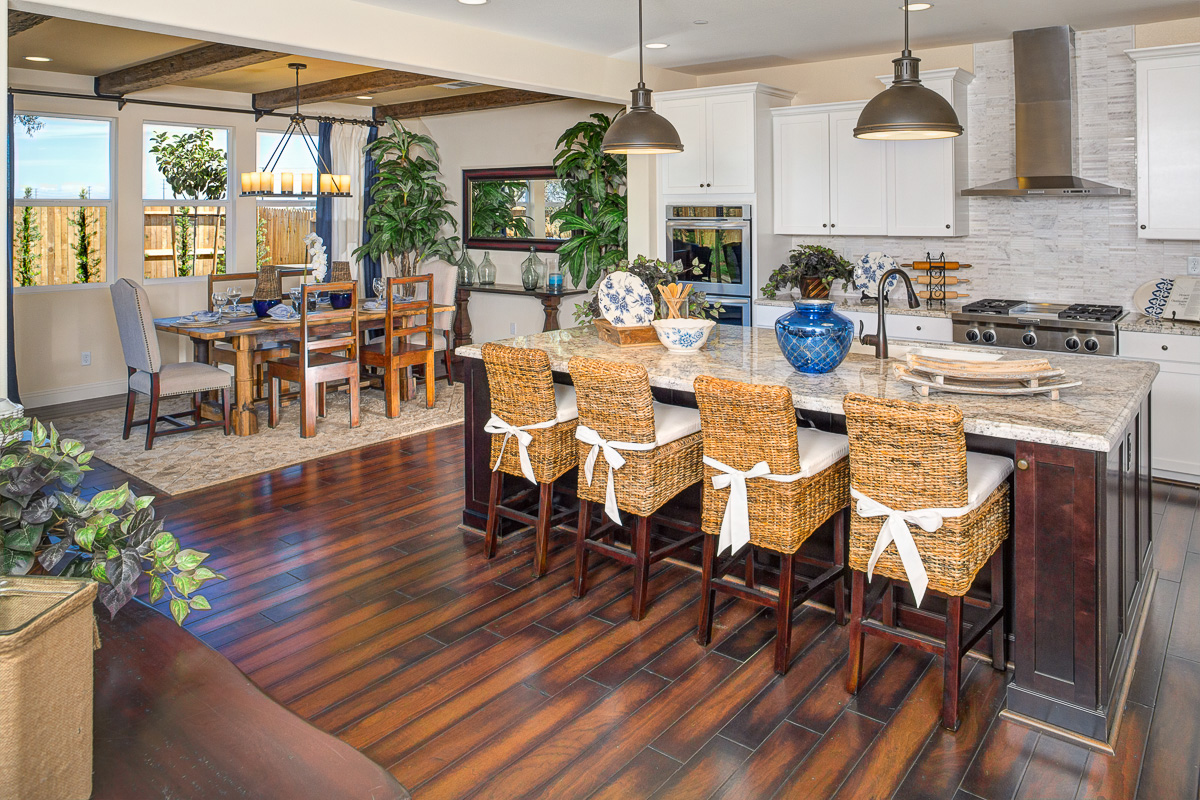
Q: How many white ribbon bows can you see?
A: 4